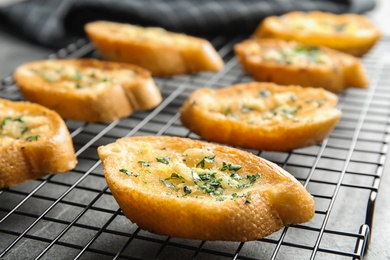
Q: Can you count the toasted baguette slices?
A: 7